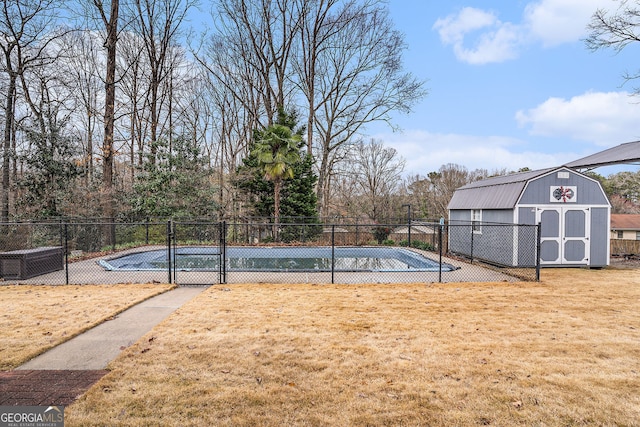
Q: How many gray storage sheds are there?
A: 1